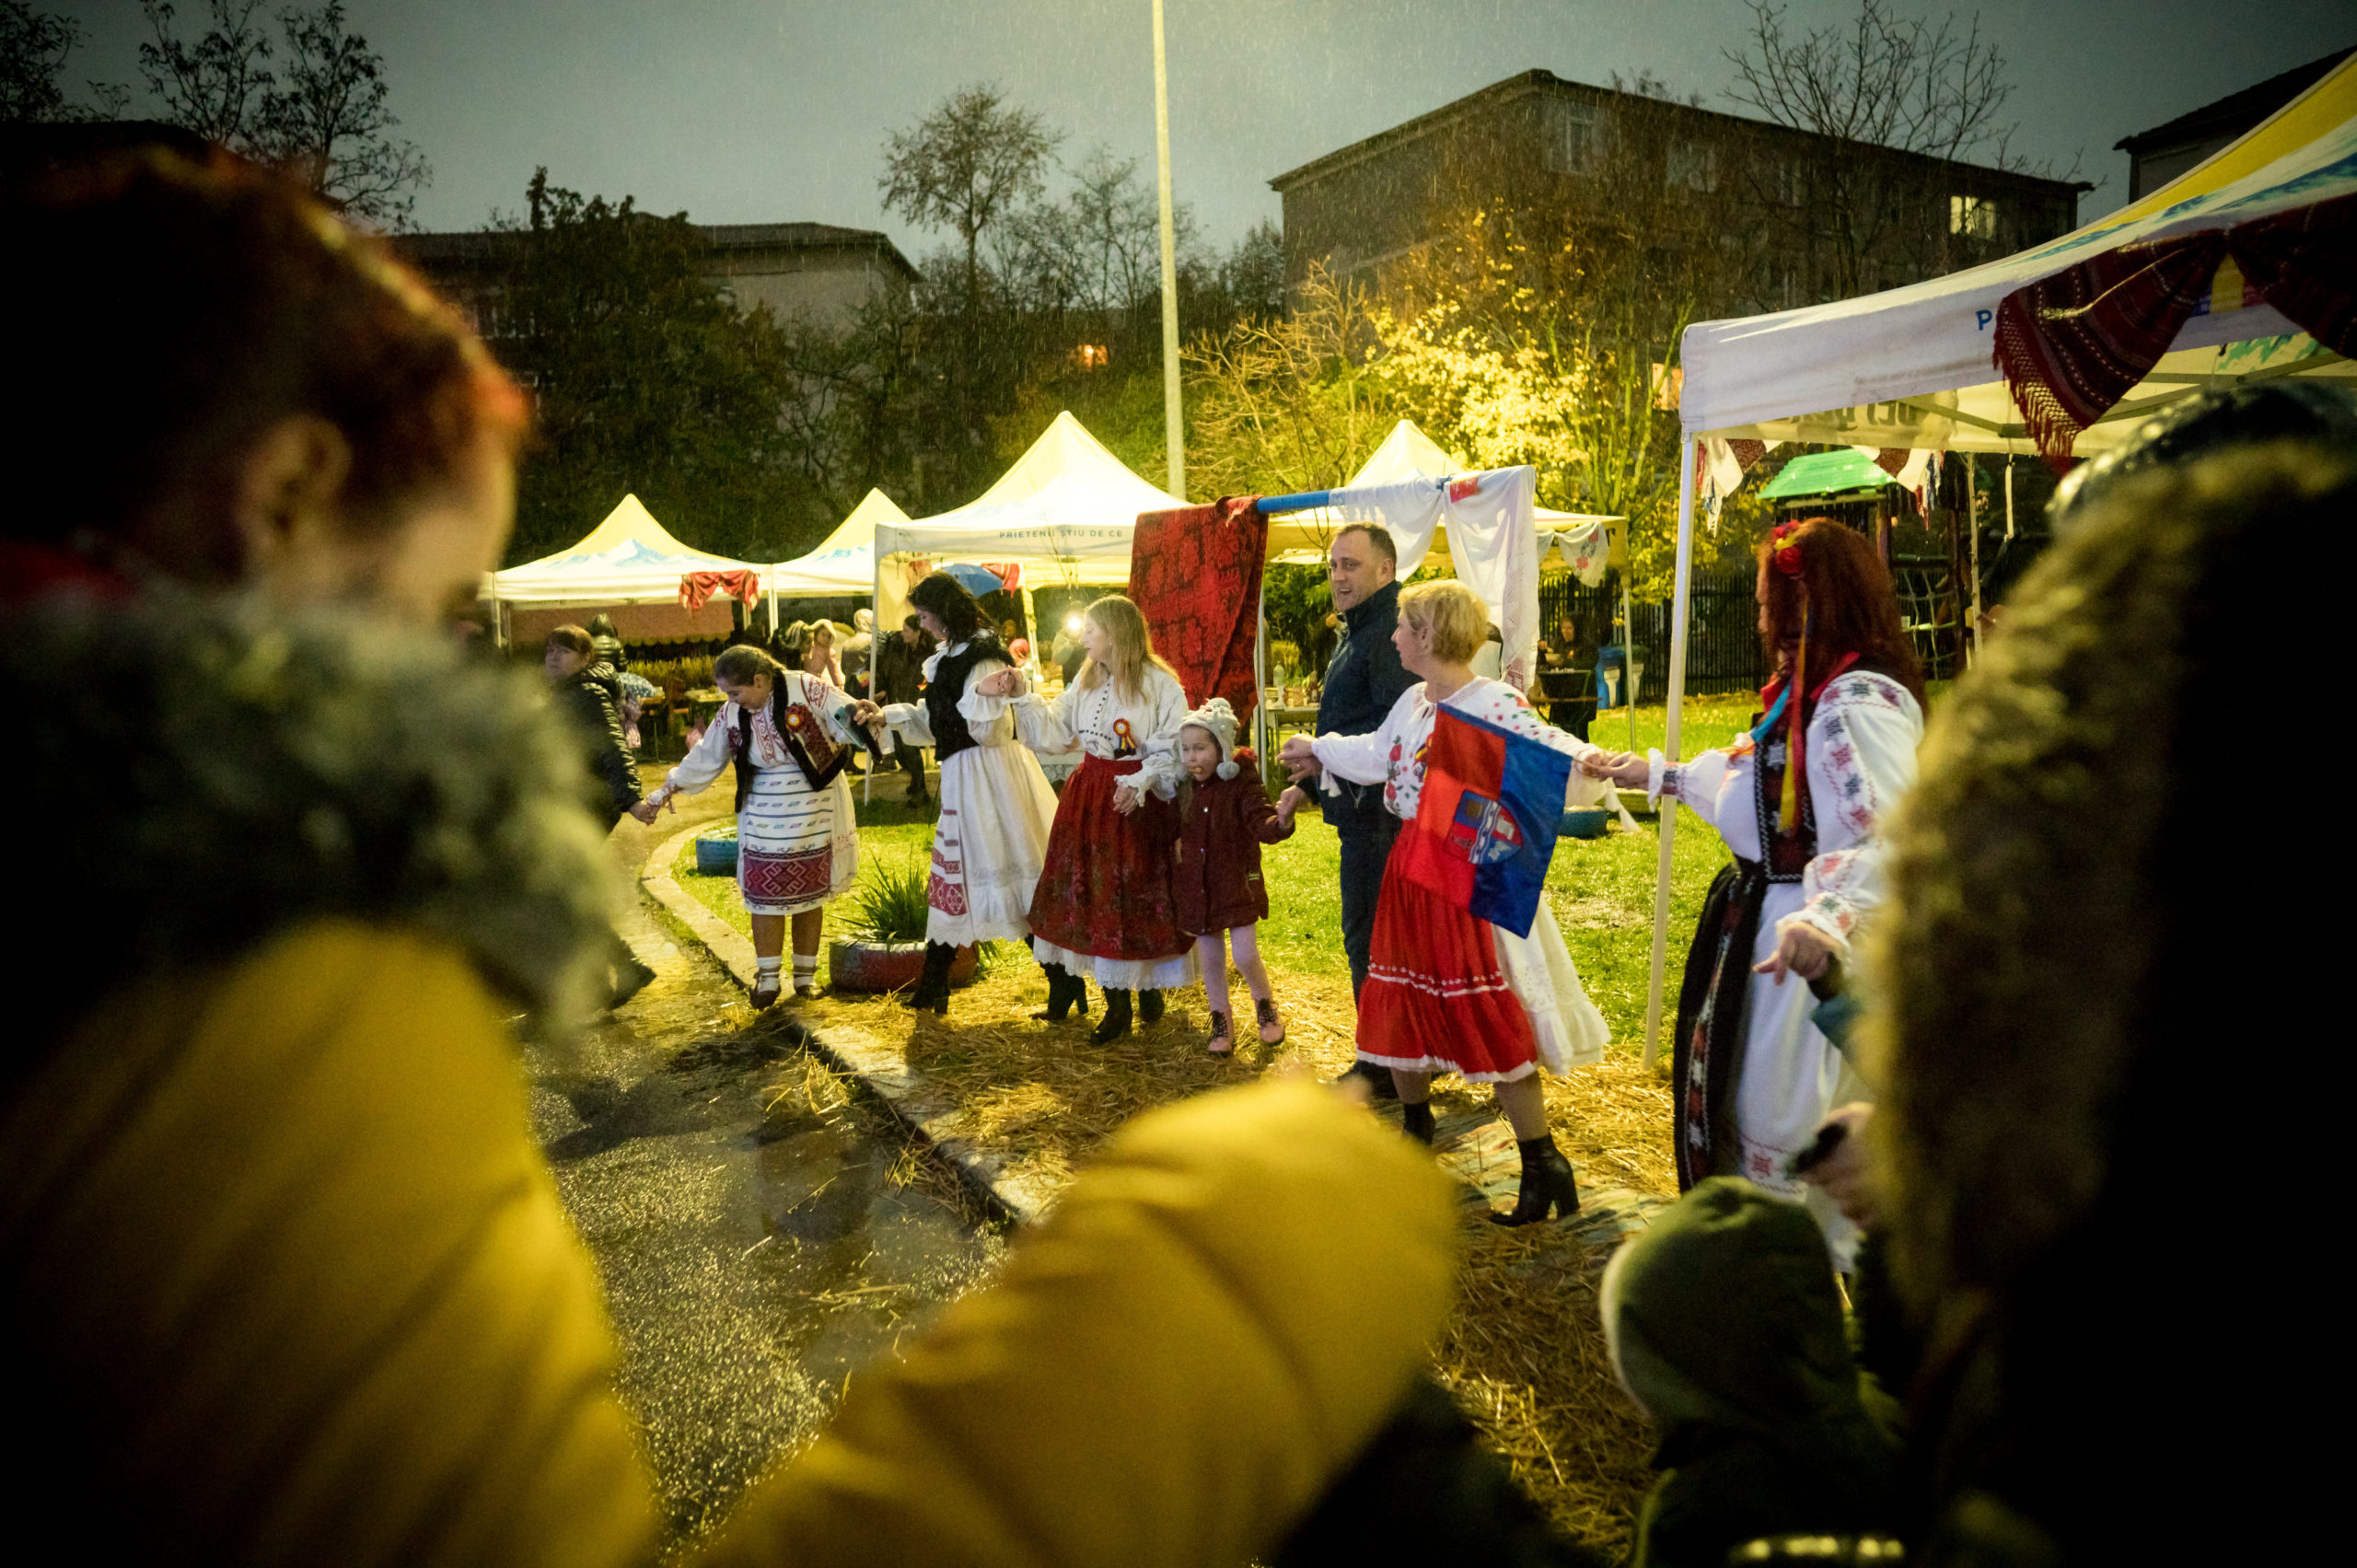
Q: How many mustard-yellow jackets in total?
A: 1